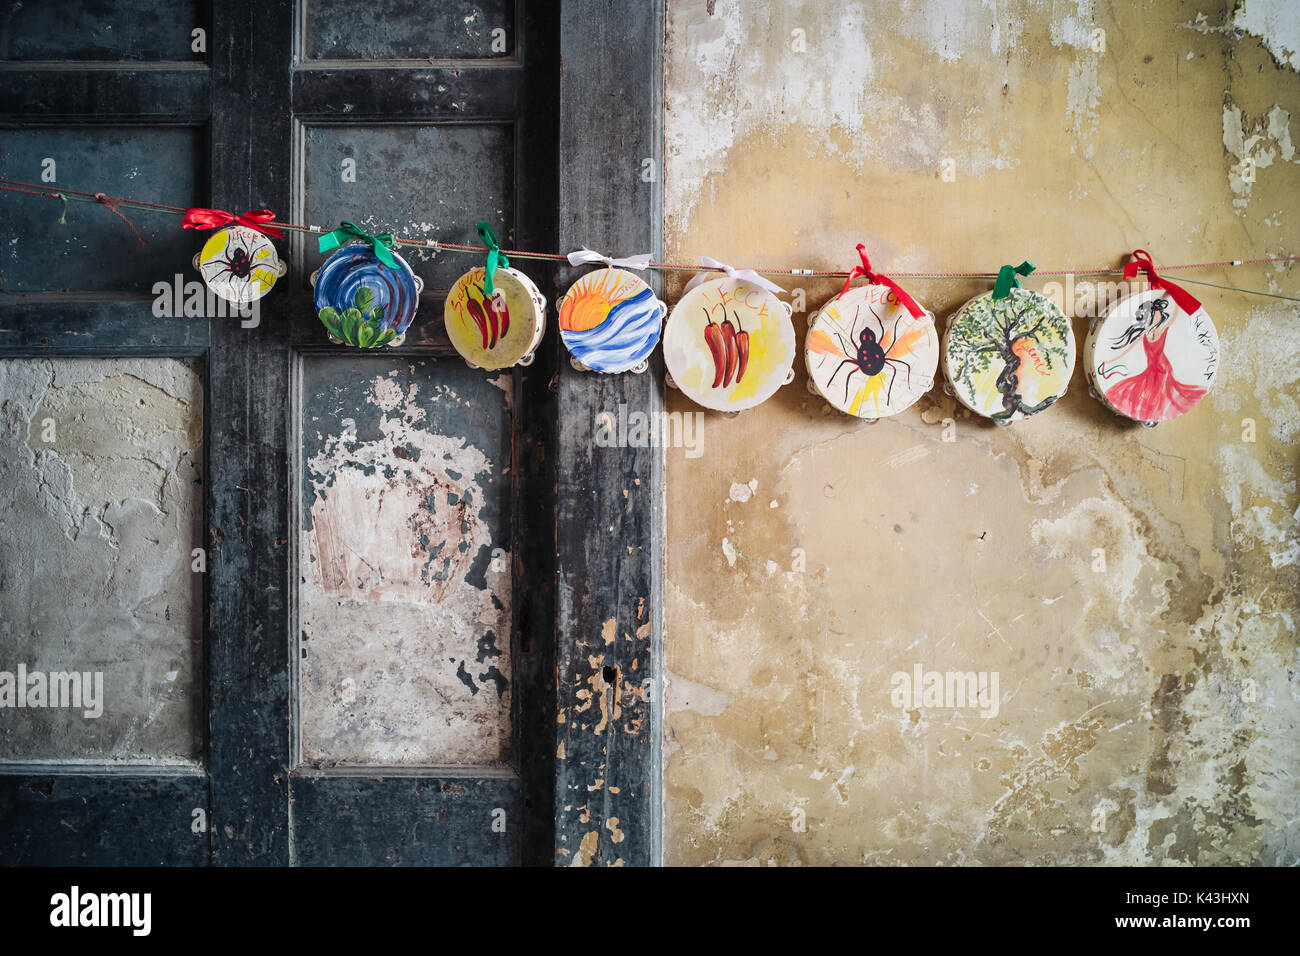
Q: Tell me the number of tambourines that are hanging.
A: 8